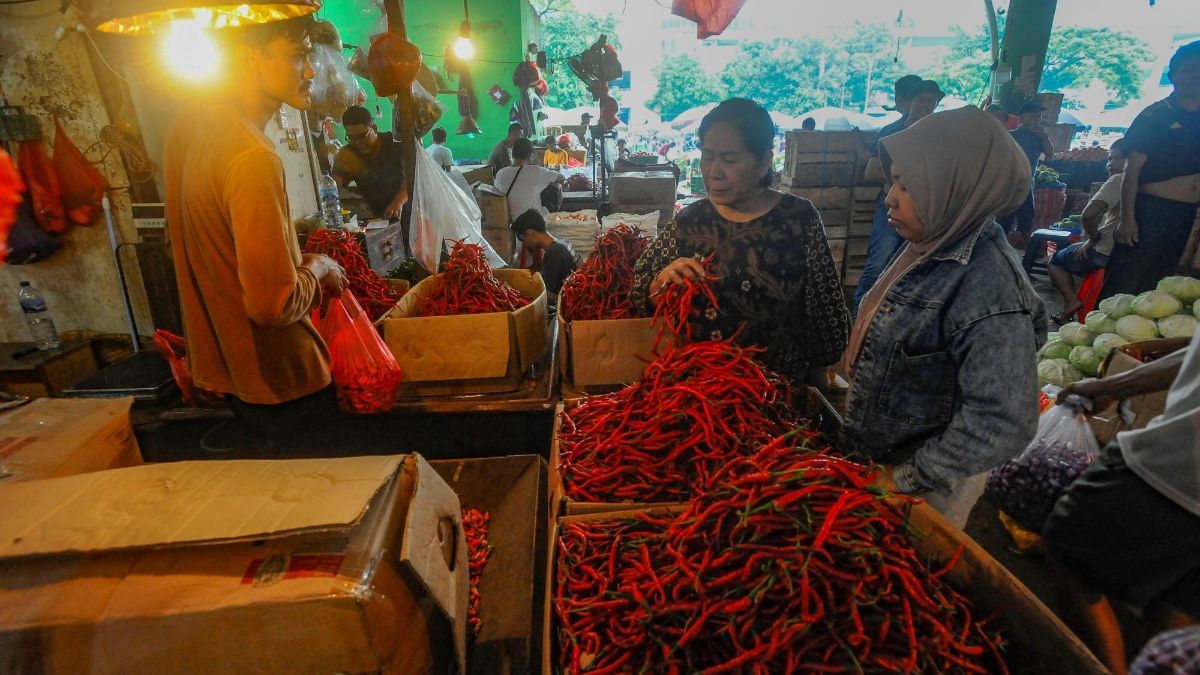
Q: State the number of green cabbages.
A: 13